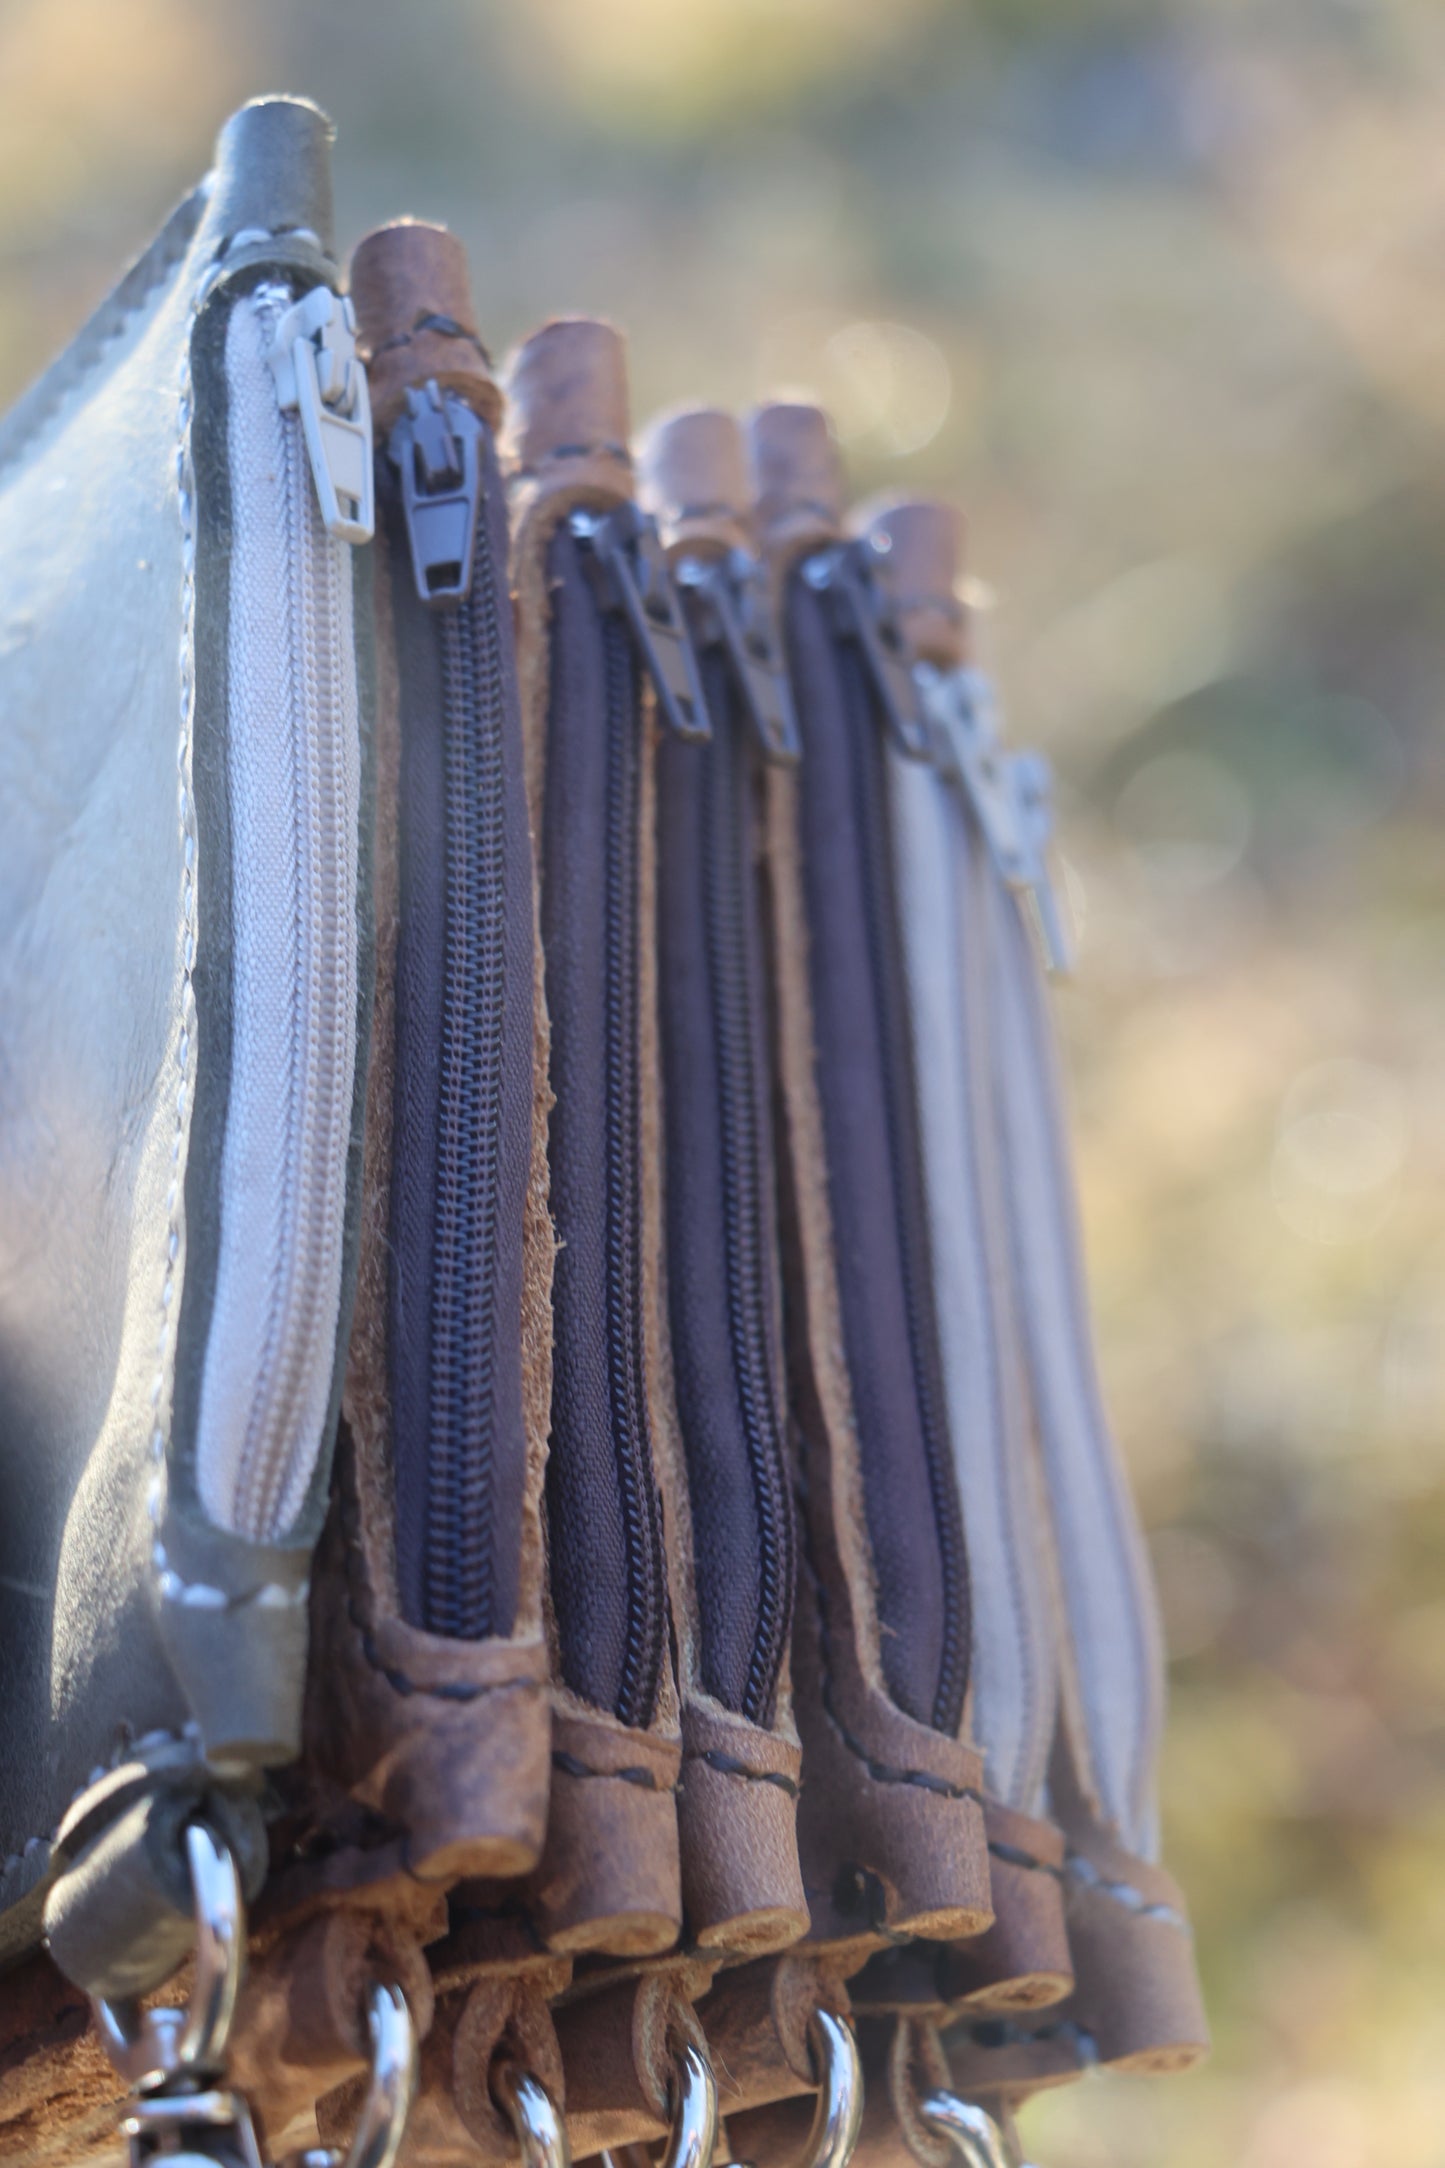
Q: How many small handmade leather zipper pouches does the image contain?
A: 7